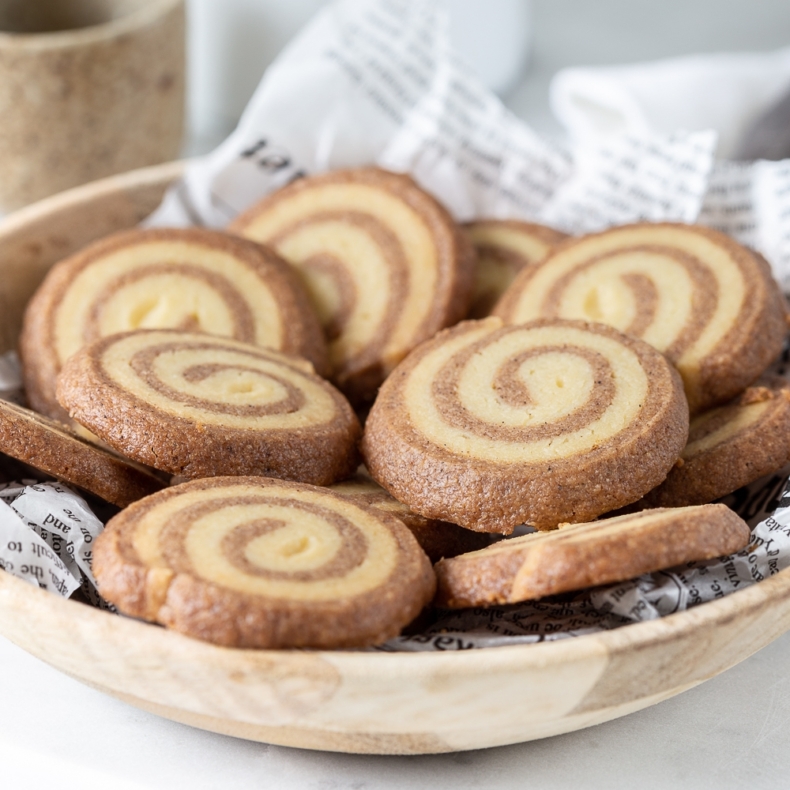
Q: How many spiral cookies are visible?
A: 11